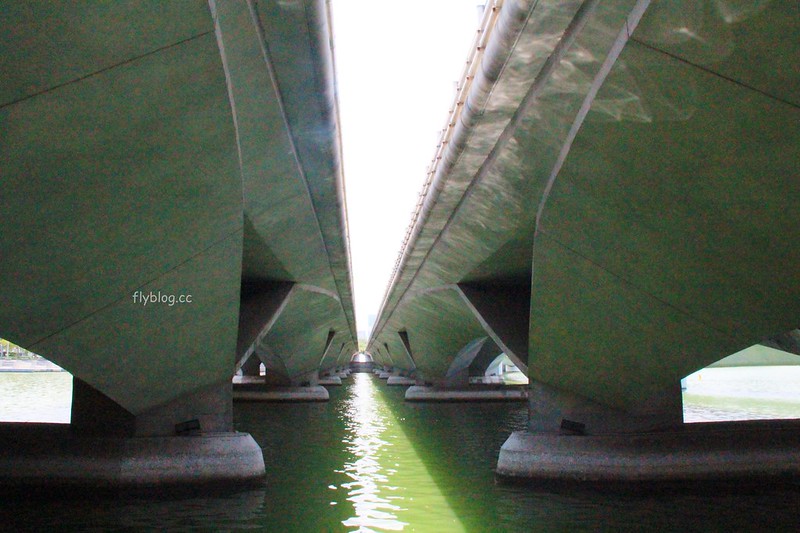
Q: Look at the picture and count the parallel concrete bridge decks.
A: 2